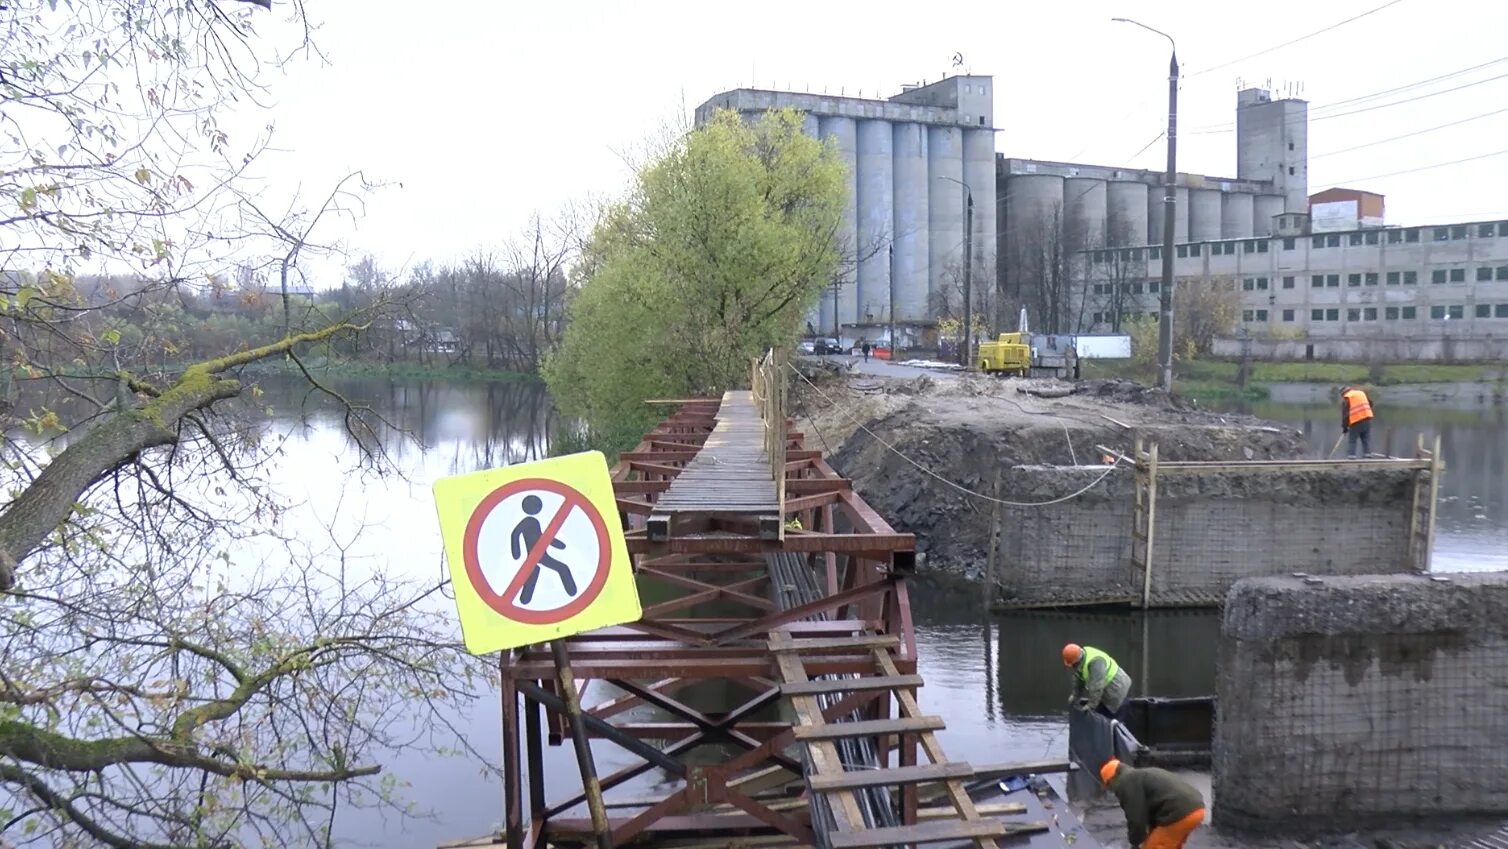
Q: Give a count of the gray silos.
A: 13